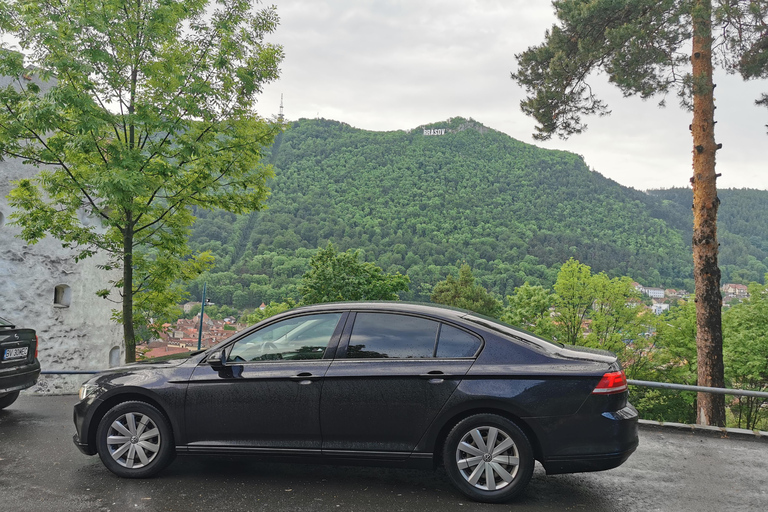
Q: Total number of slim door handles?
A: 2